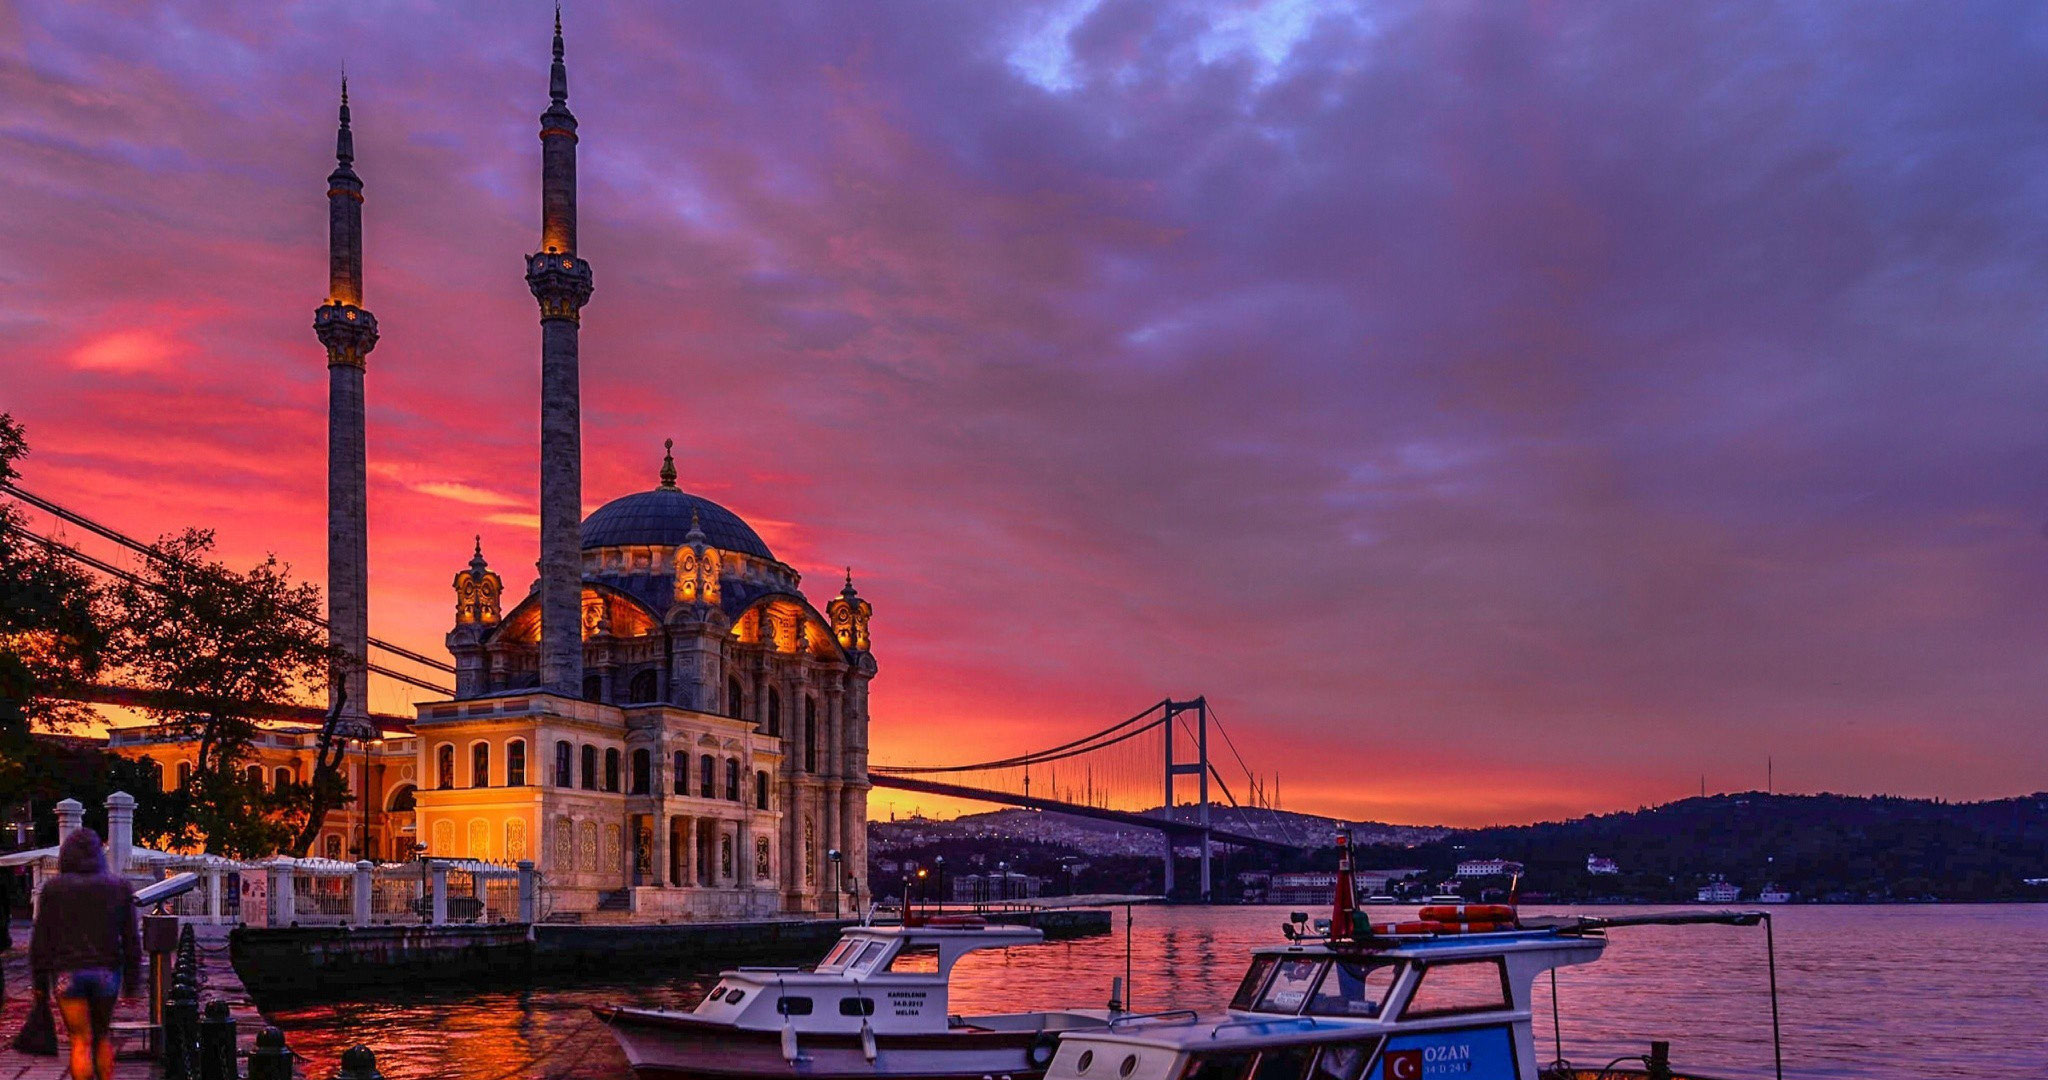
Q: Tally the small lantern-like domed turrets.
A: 3